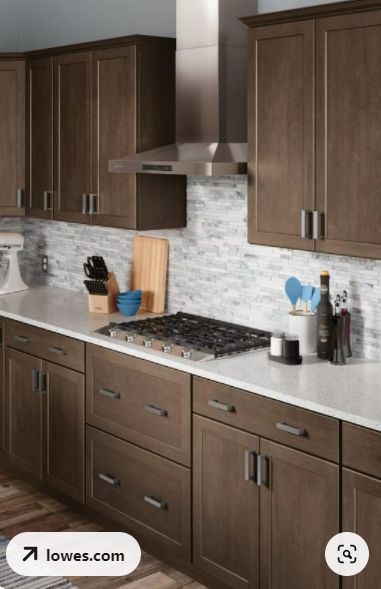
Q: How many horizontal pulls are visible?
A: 8